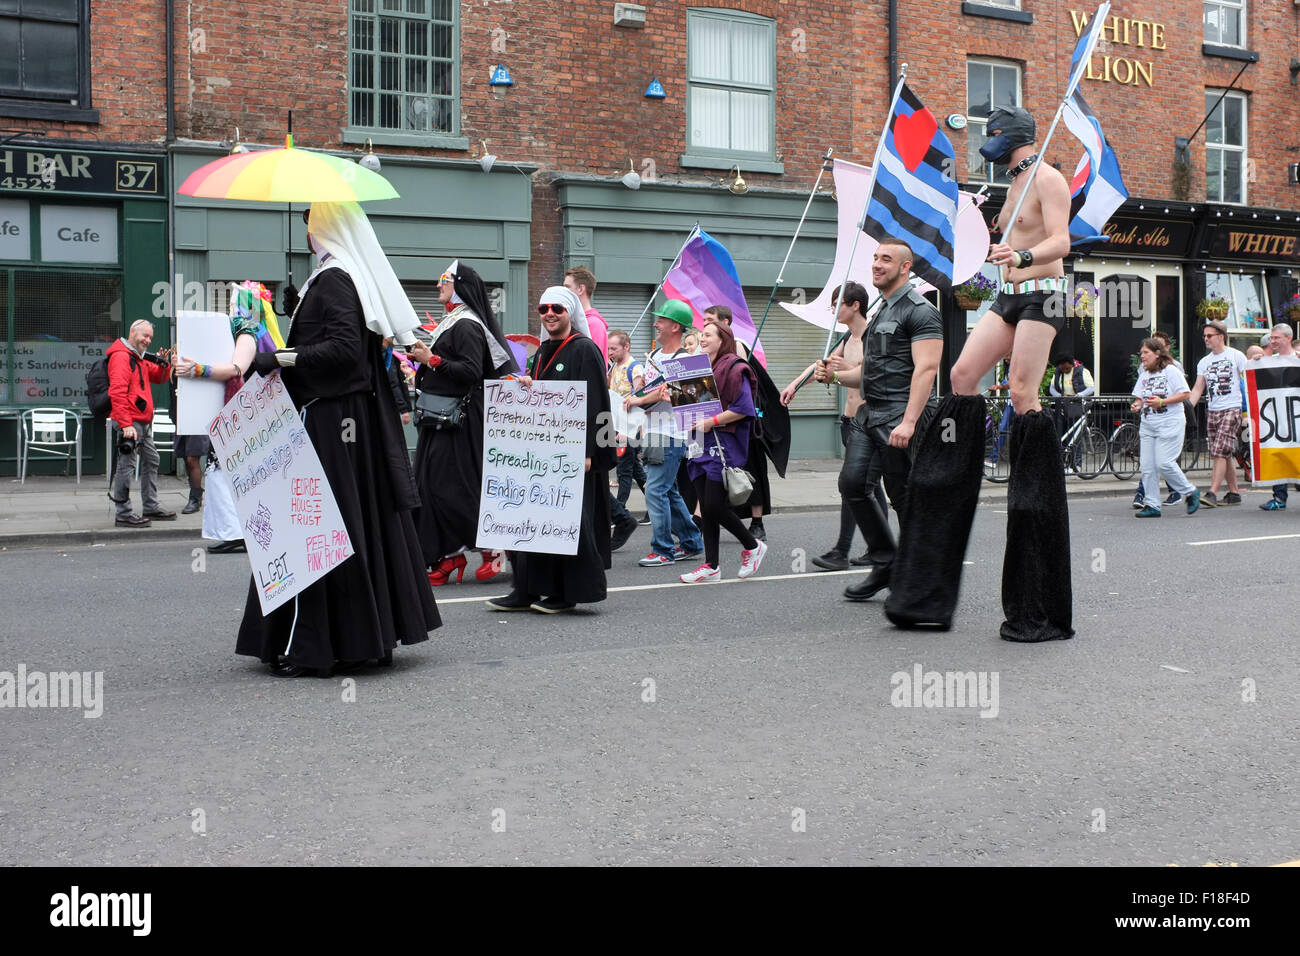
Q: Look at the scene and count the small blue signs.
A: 2